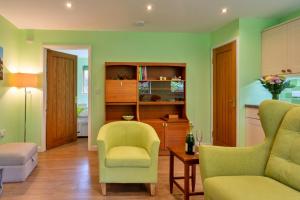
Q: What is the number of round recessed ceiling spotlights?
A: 3